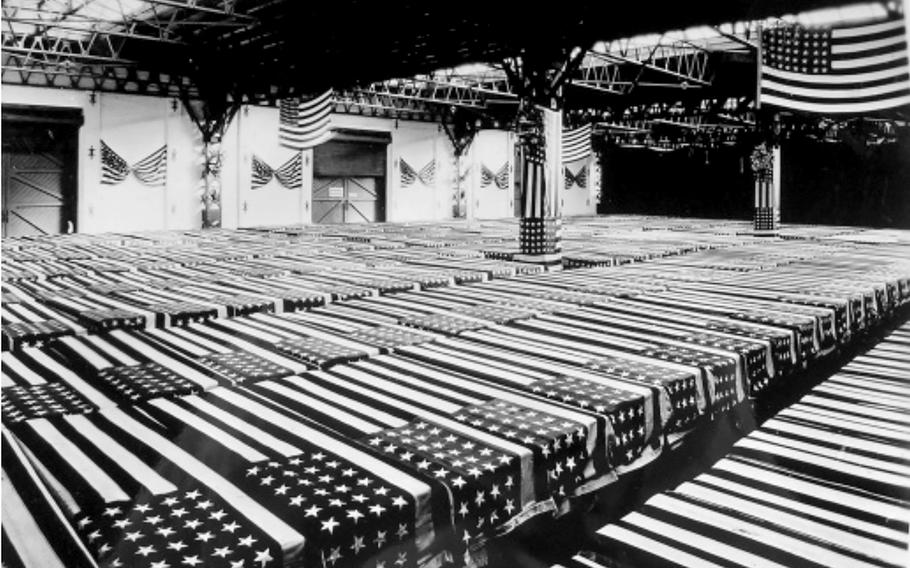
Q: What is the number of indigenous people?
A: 0